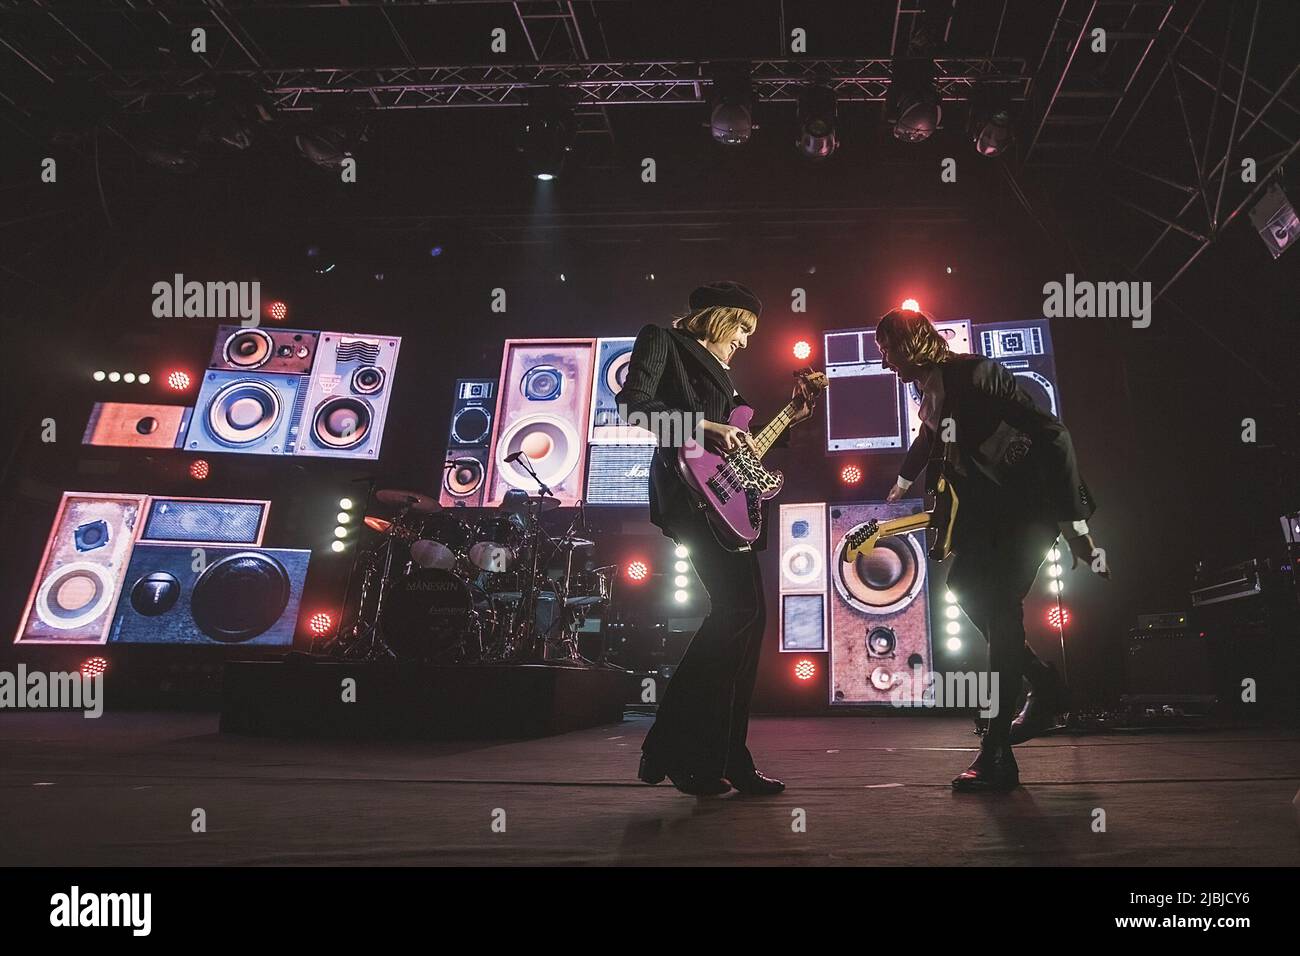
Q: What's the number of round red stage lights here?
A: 11